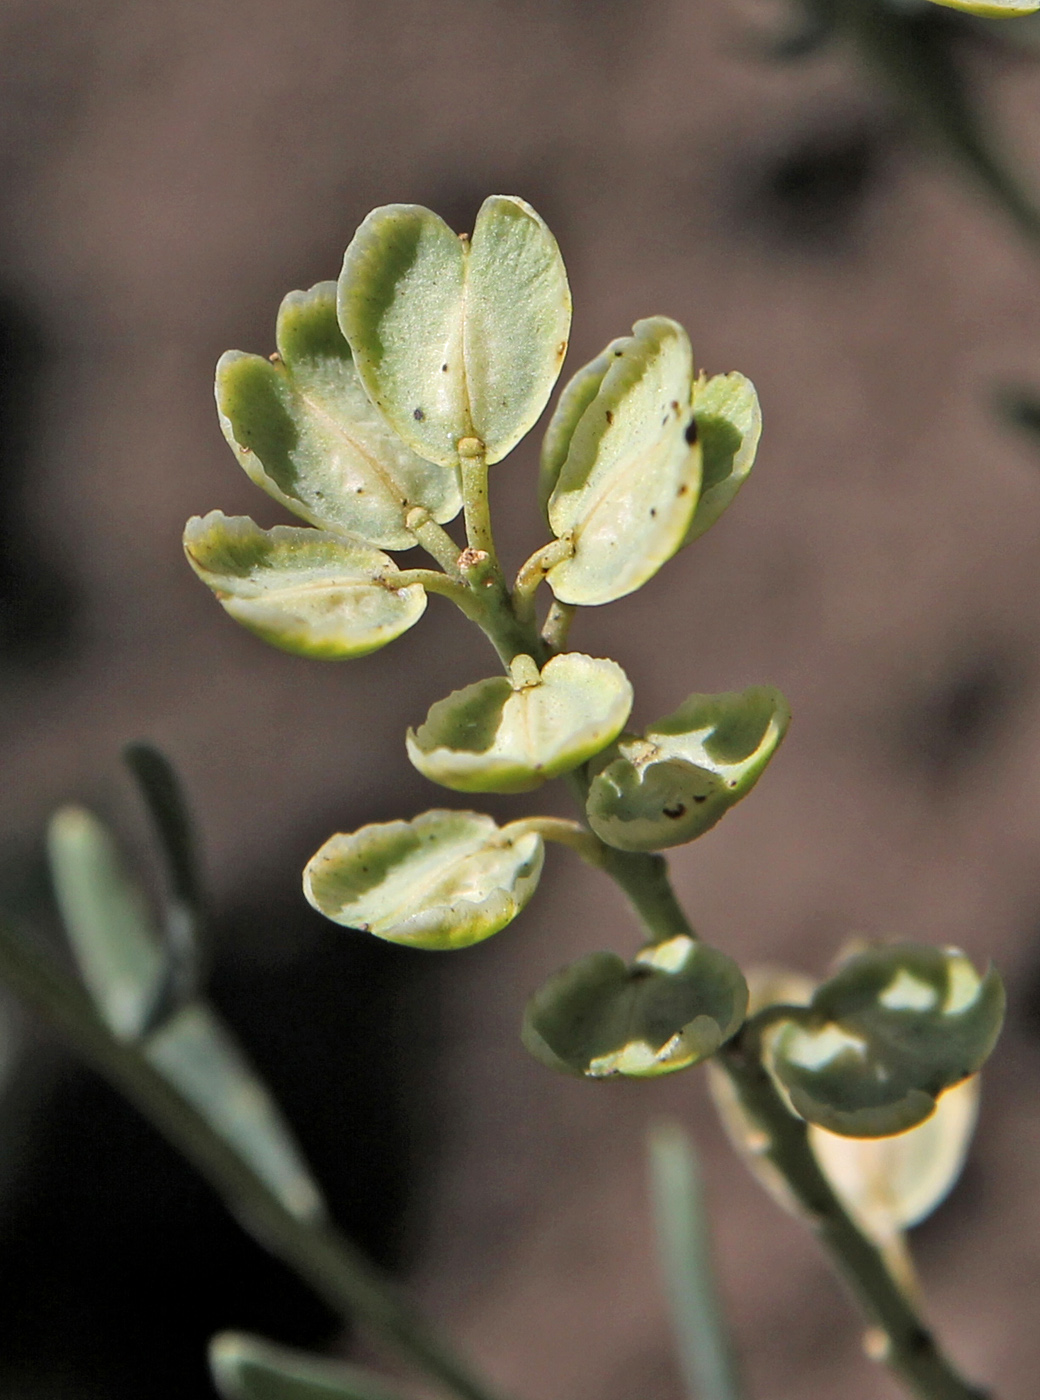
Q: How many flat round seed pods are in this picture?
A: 11